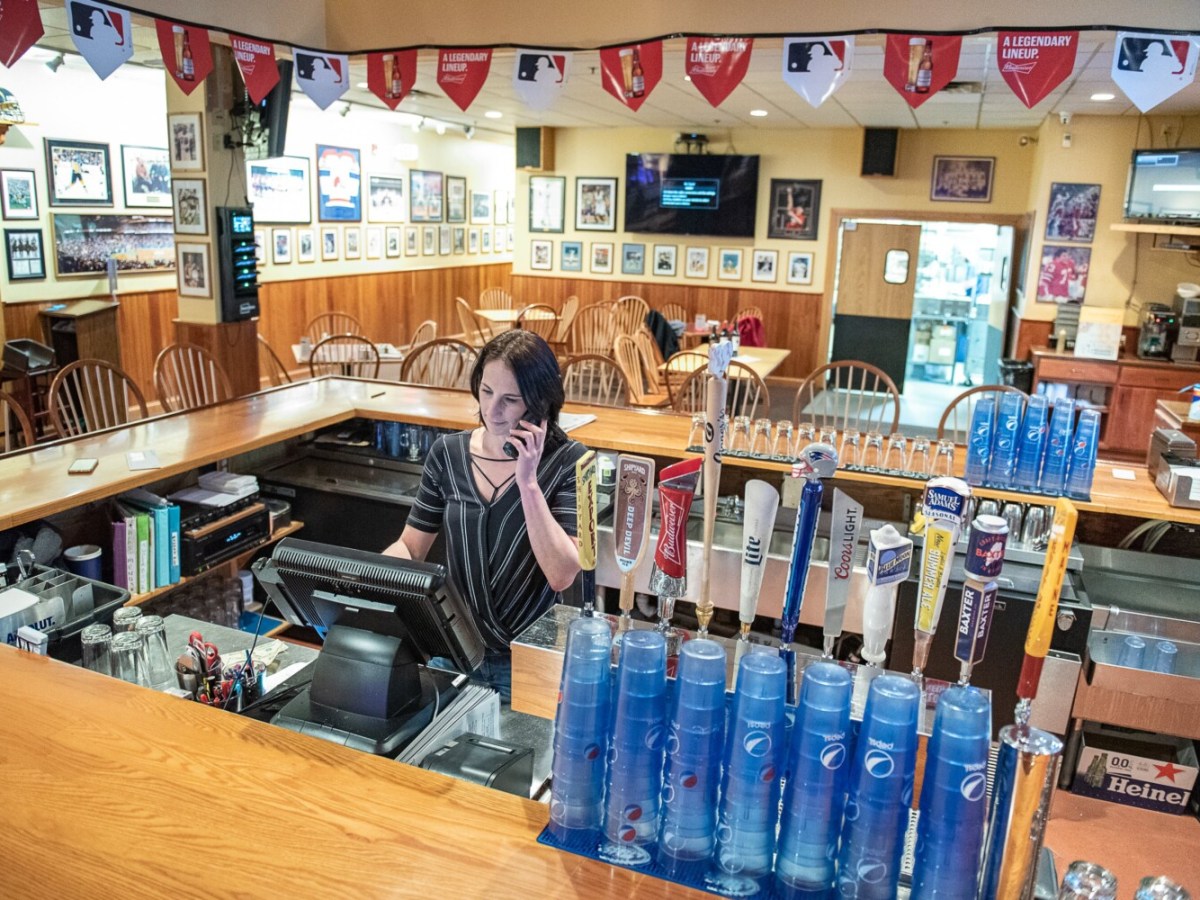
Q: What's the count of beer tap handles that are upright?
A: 11